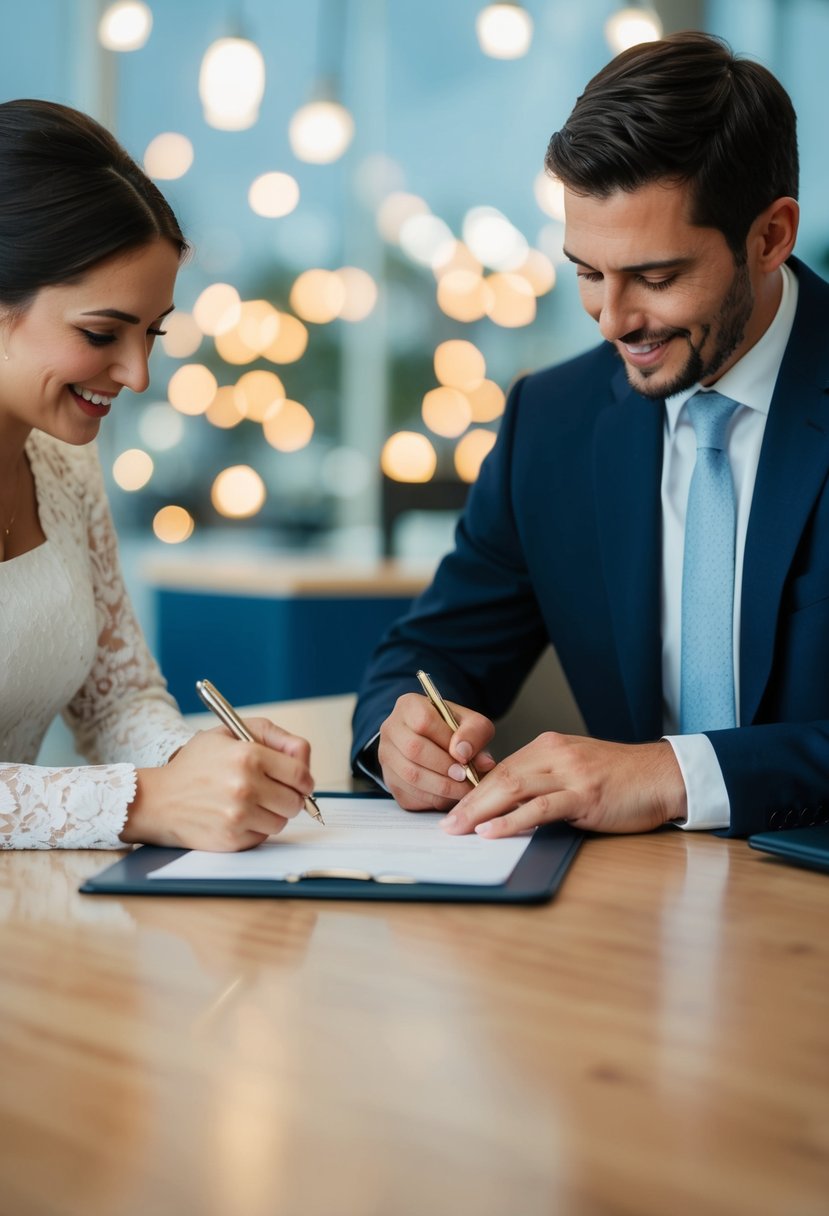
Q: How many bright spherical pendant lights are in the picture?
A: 5